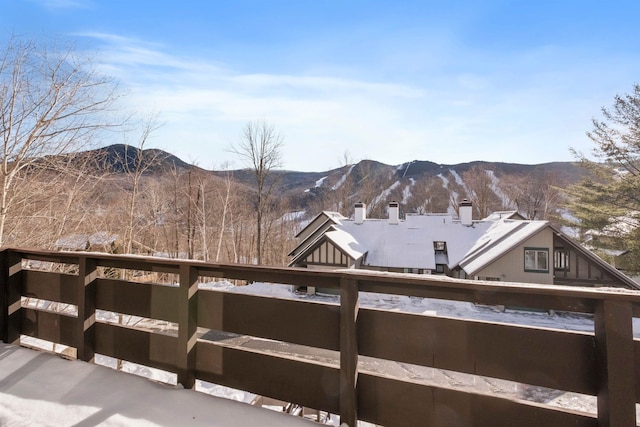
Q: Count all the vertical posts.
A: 5